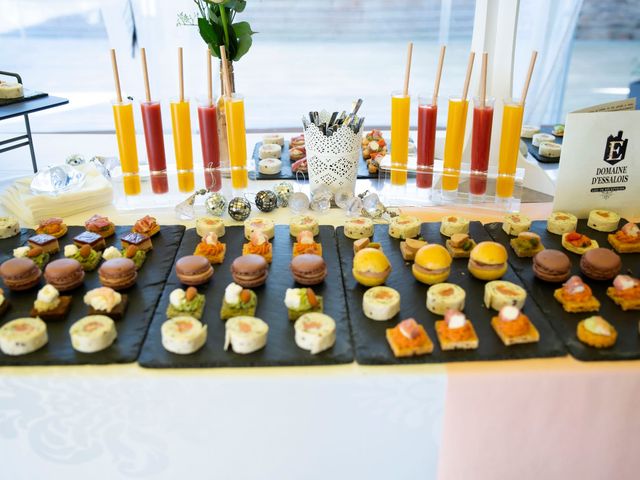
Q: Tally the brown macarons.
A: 8